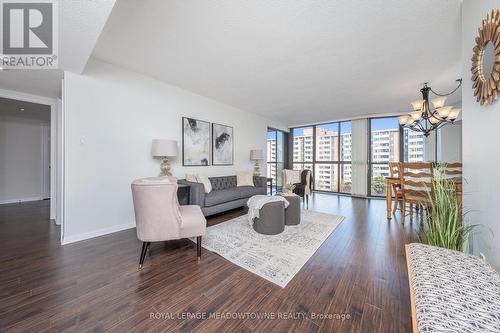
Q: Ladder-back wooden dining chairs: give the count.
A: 3